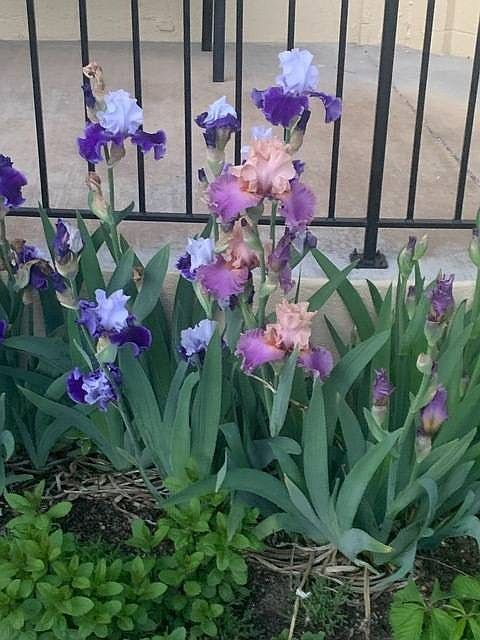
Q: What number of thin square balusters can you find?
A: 9